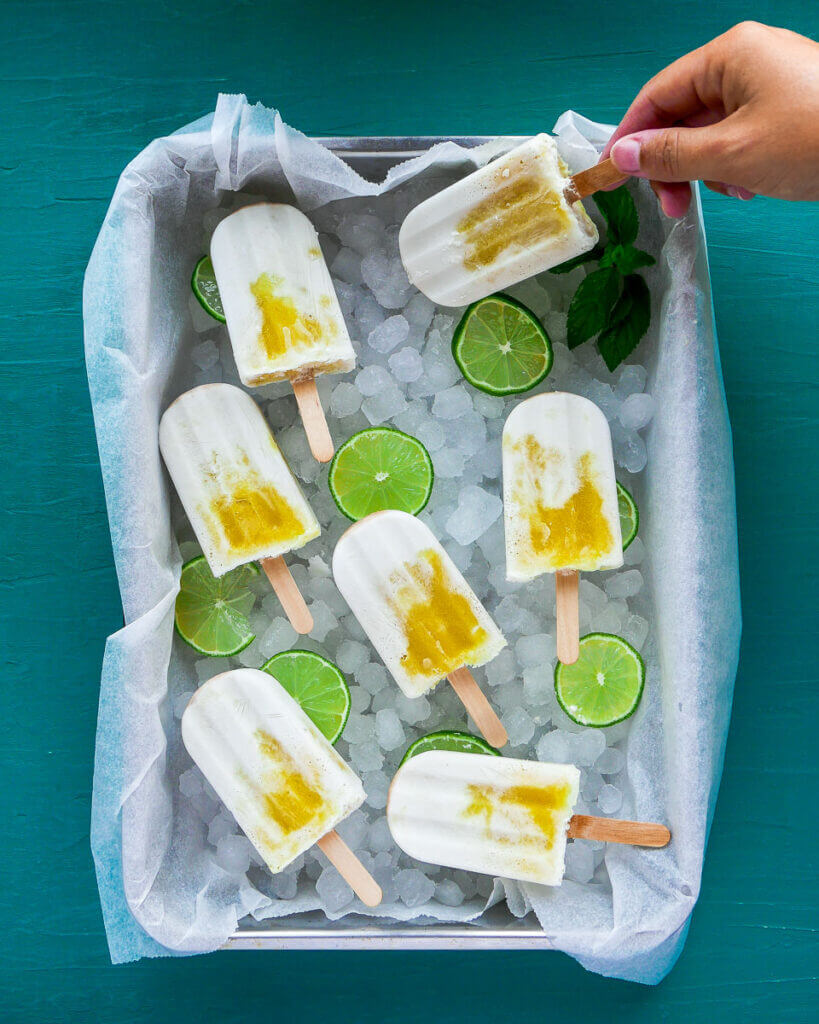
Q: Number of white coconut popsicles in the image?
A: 7